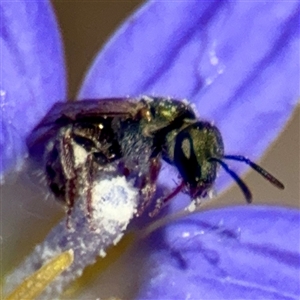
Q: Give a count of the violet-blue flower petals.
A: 3